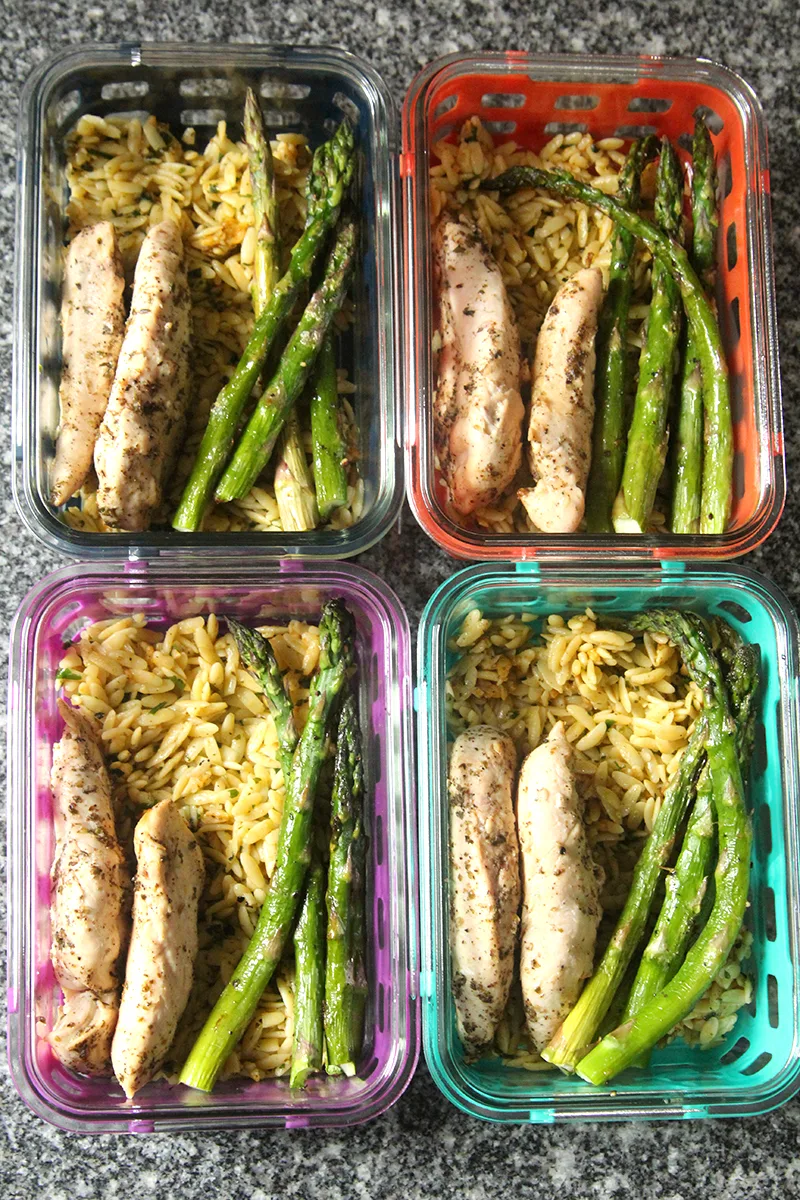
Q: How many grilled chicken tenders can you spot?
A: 8